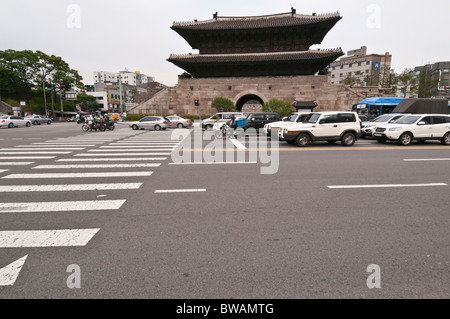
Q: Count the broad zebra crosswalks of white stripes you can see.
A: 1